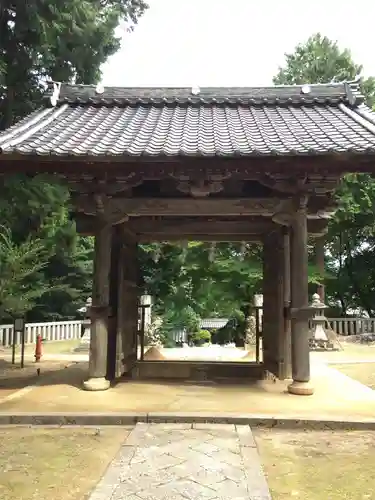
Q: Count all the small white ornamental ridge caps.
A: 3